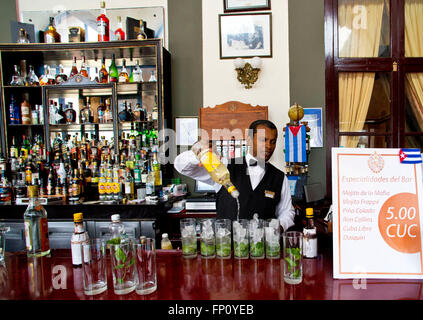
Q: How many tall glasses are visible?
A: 10